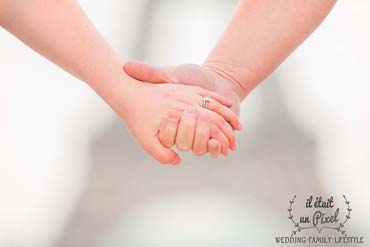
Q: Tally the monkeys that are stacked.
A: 0